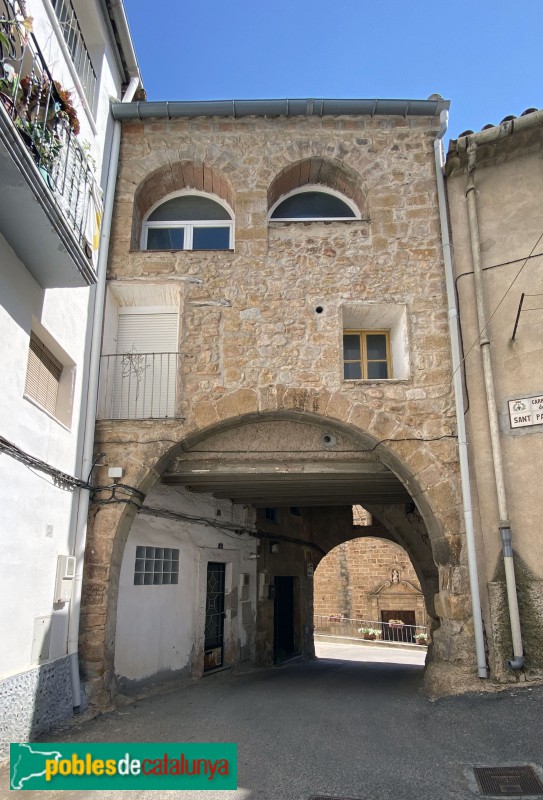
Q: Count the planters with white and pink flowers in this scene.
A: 4